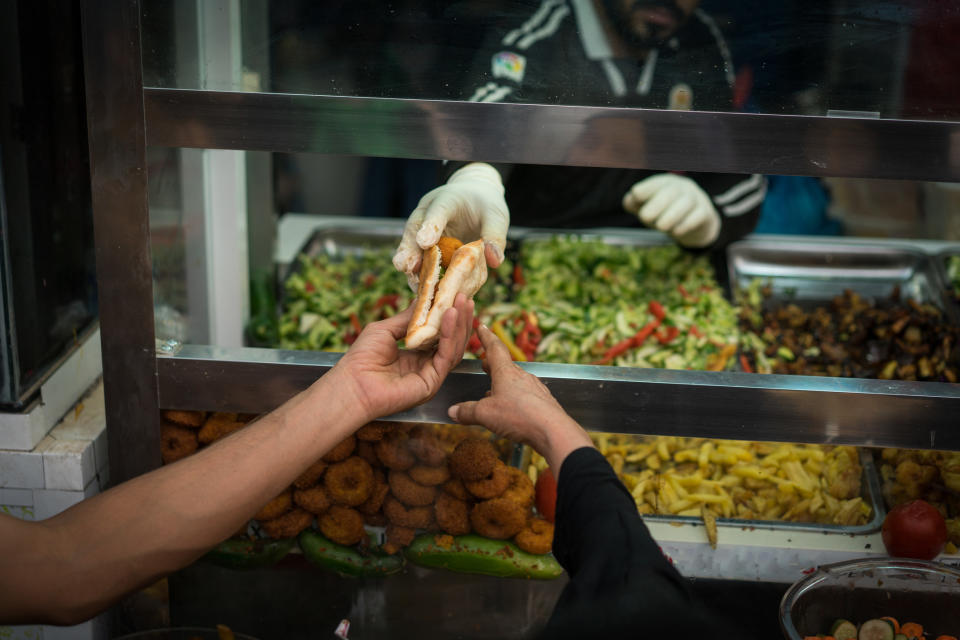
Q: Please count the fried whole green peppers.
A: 3